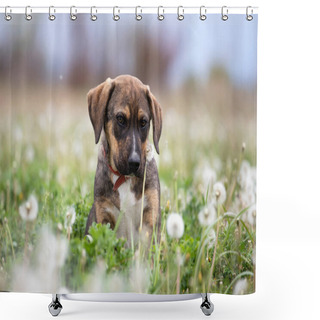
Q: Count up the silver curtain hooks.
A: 12